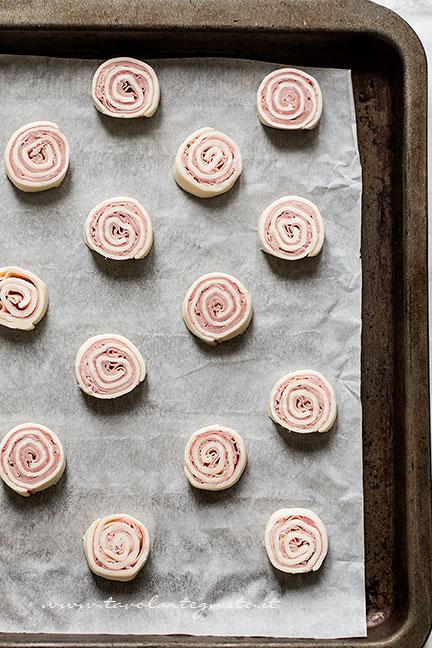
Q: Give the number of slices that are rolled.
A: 14